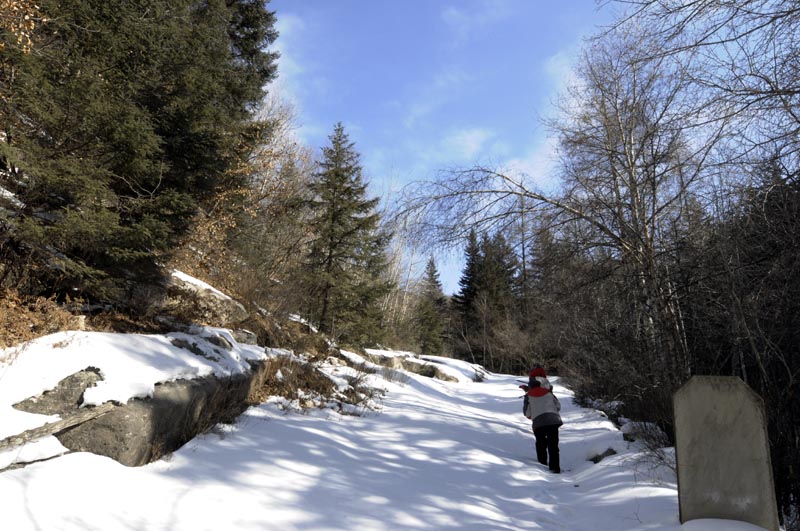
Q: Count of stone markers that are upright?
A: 1